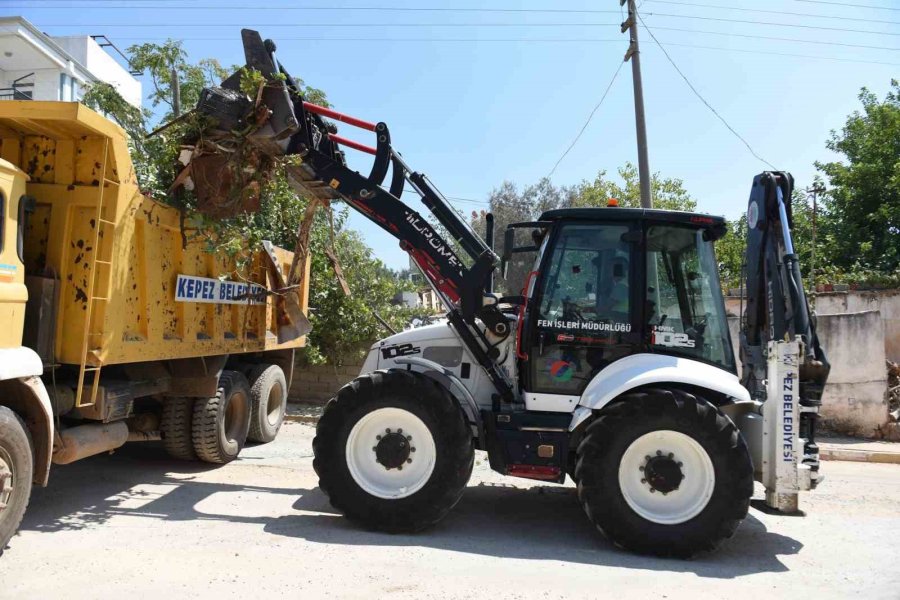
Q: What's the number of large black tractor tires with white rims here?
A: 2